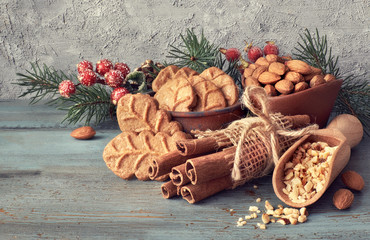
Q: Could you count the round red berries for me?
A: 10